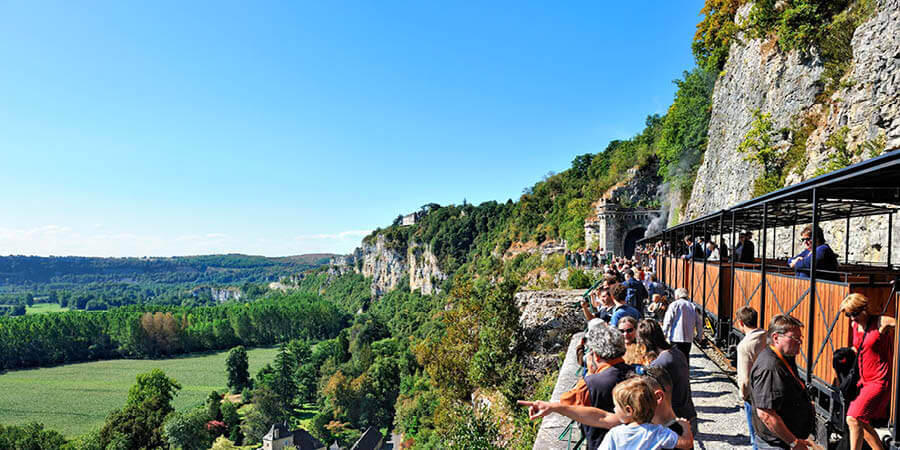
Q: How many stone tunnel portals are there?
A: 1